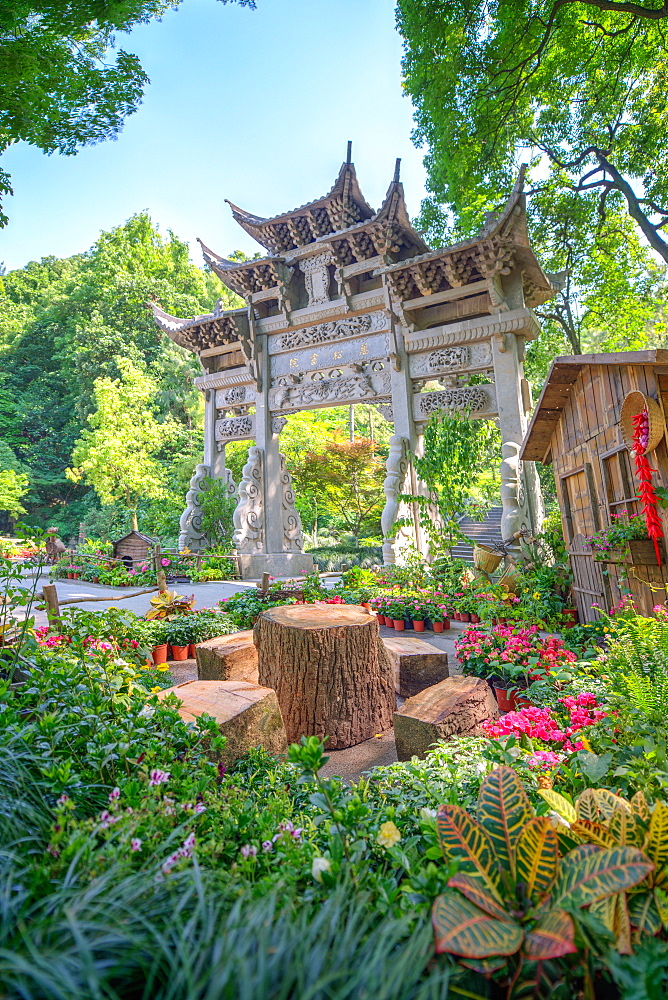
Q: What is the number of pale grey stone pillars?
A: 4